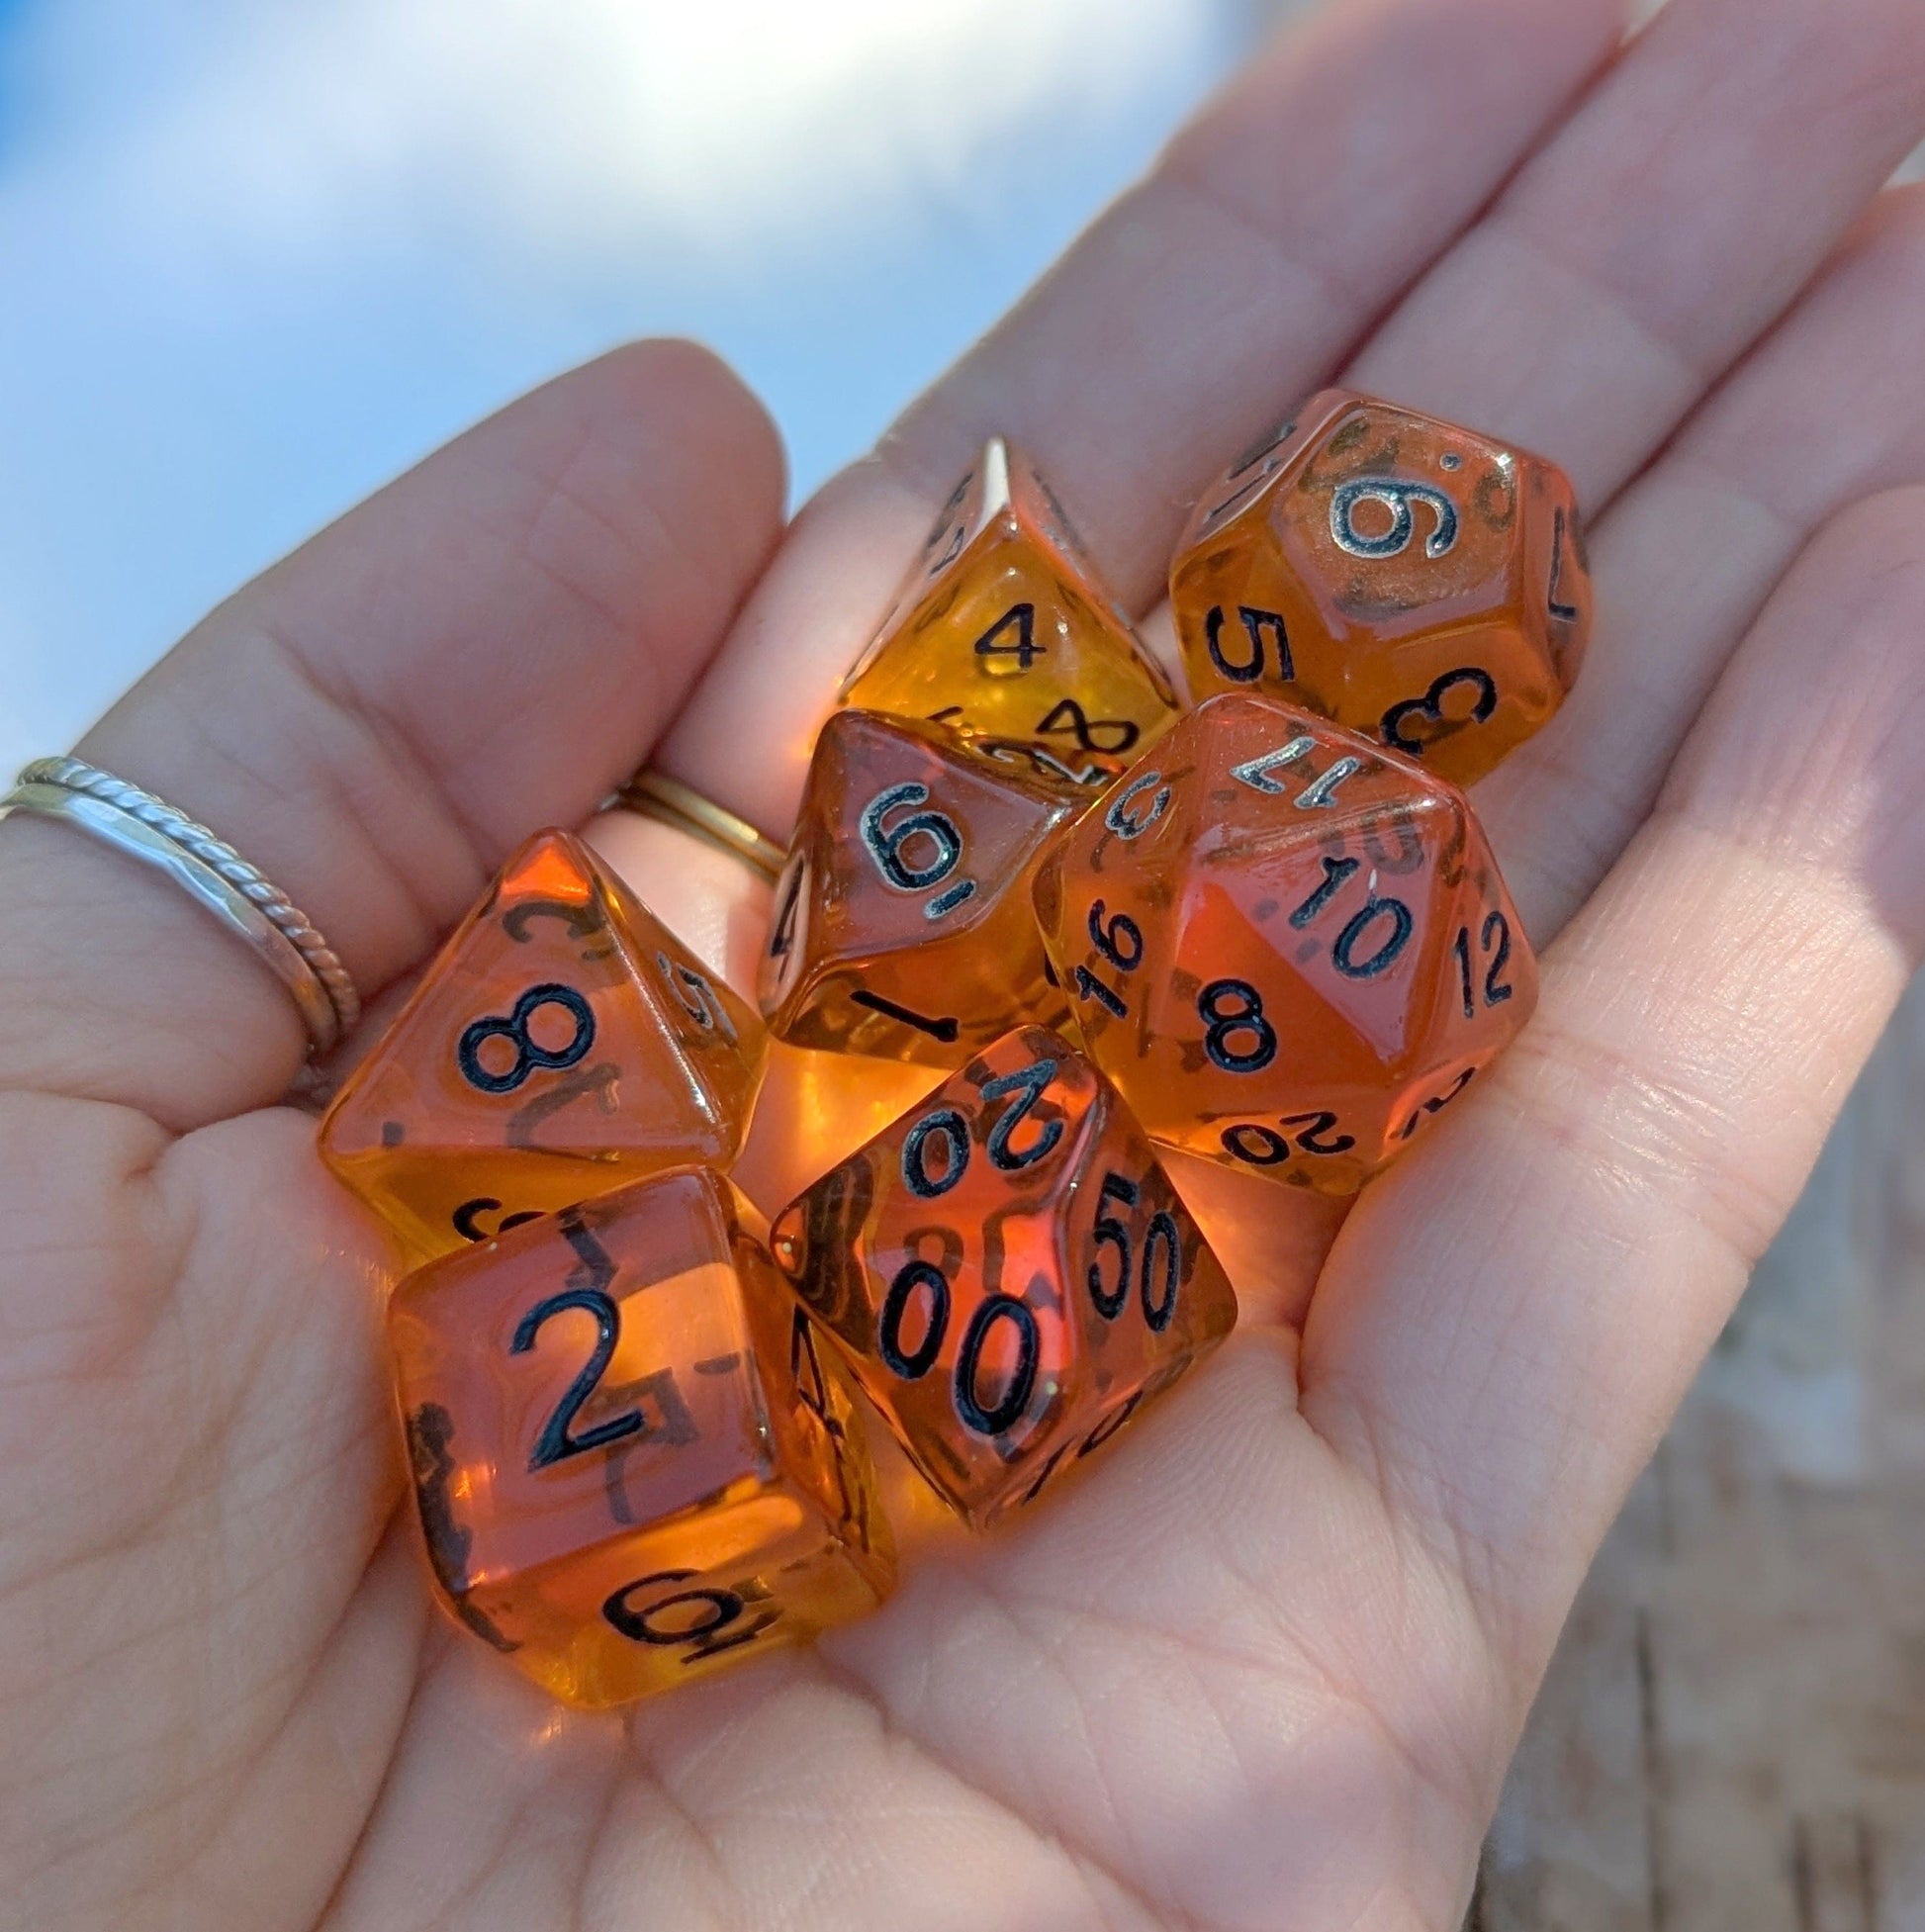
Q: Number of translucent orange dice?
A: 7